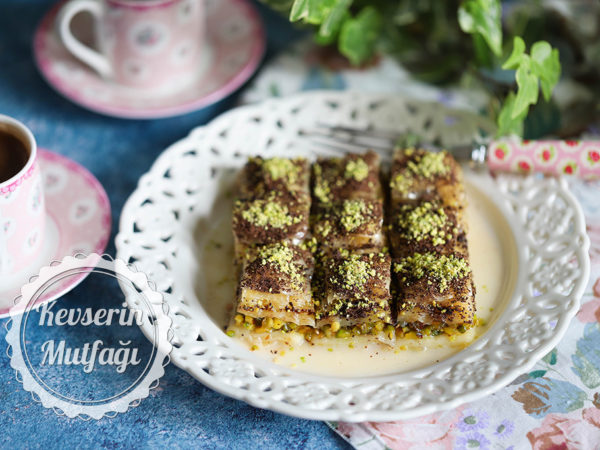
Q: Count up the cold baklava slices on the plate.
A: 9